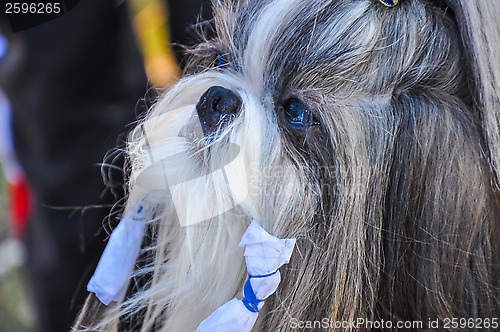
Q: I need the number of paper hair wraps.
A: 2